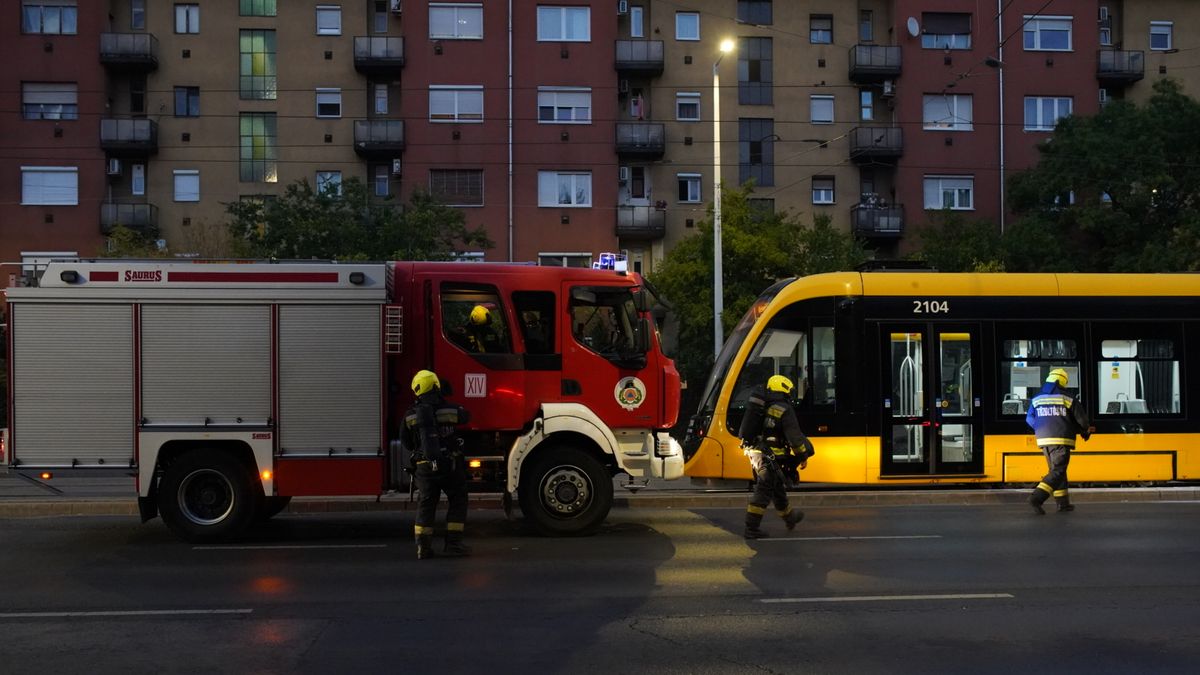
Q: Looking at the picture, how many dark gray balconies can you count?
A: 12